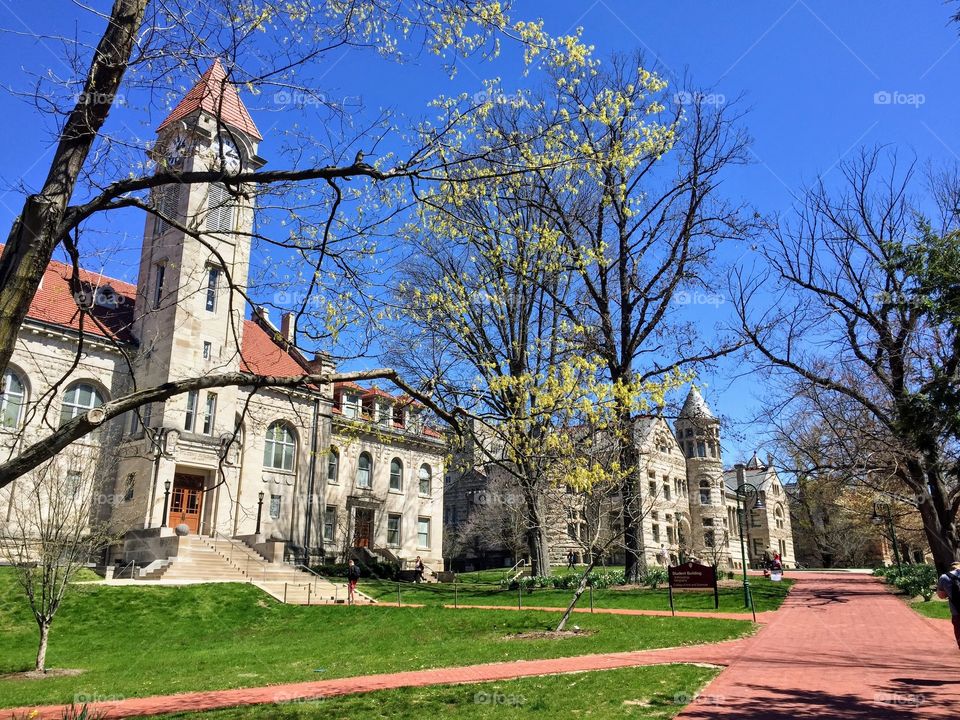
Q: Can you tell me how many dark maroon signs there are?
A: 1